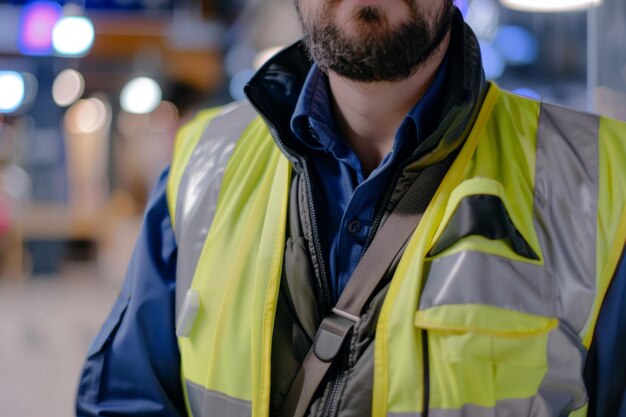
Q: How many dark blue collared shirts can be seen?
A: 1